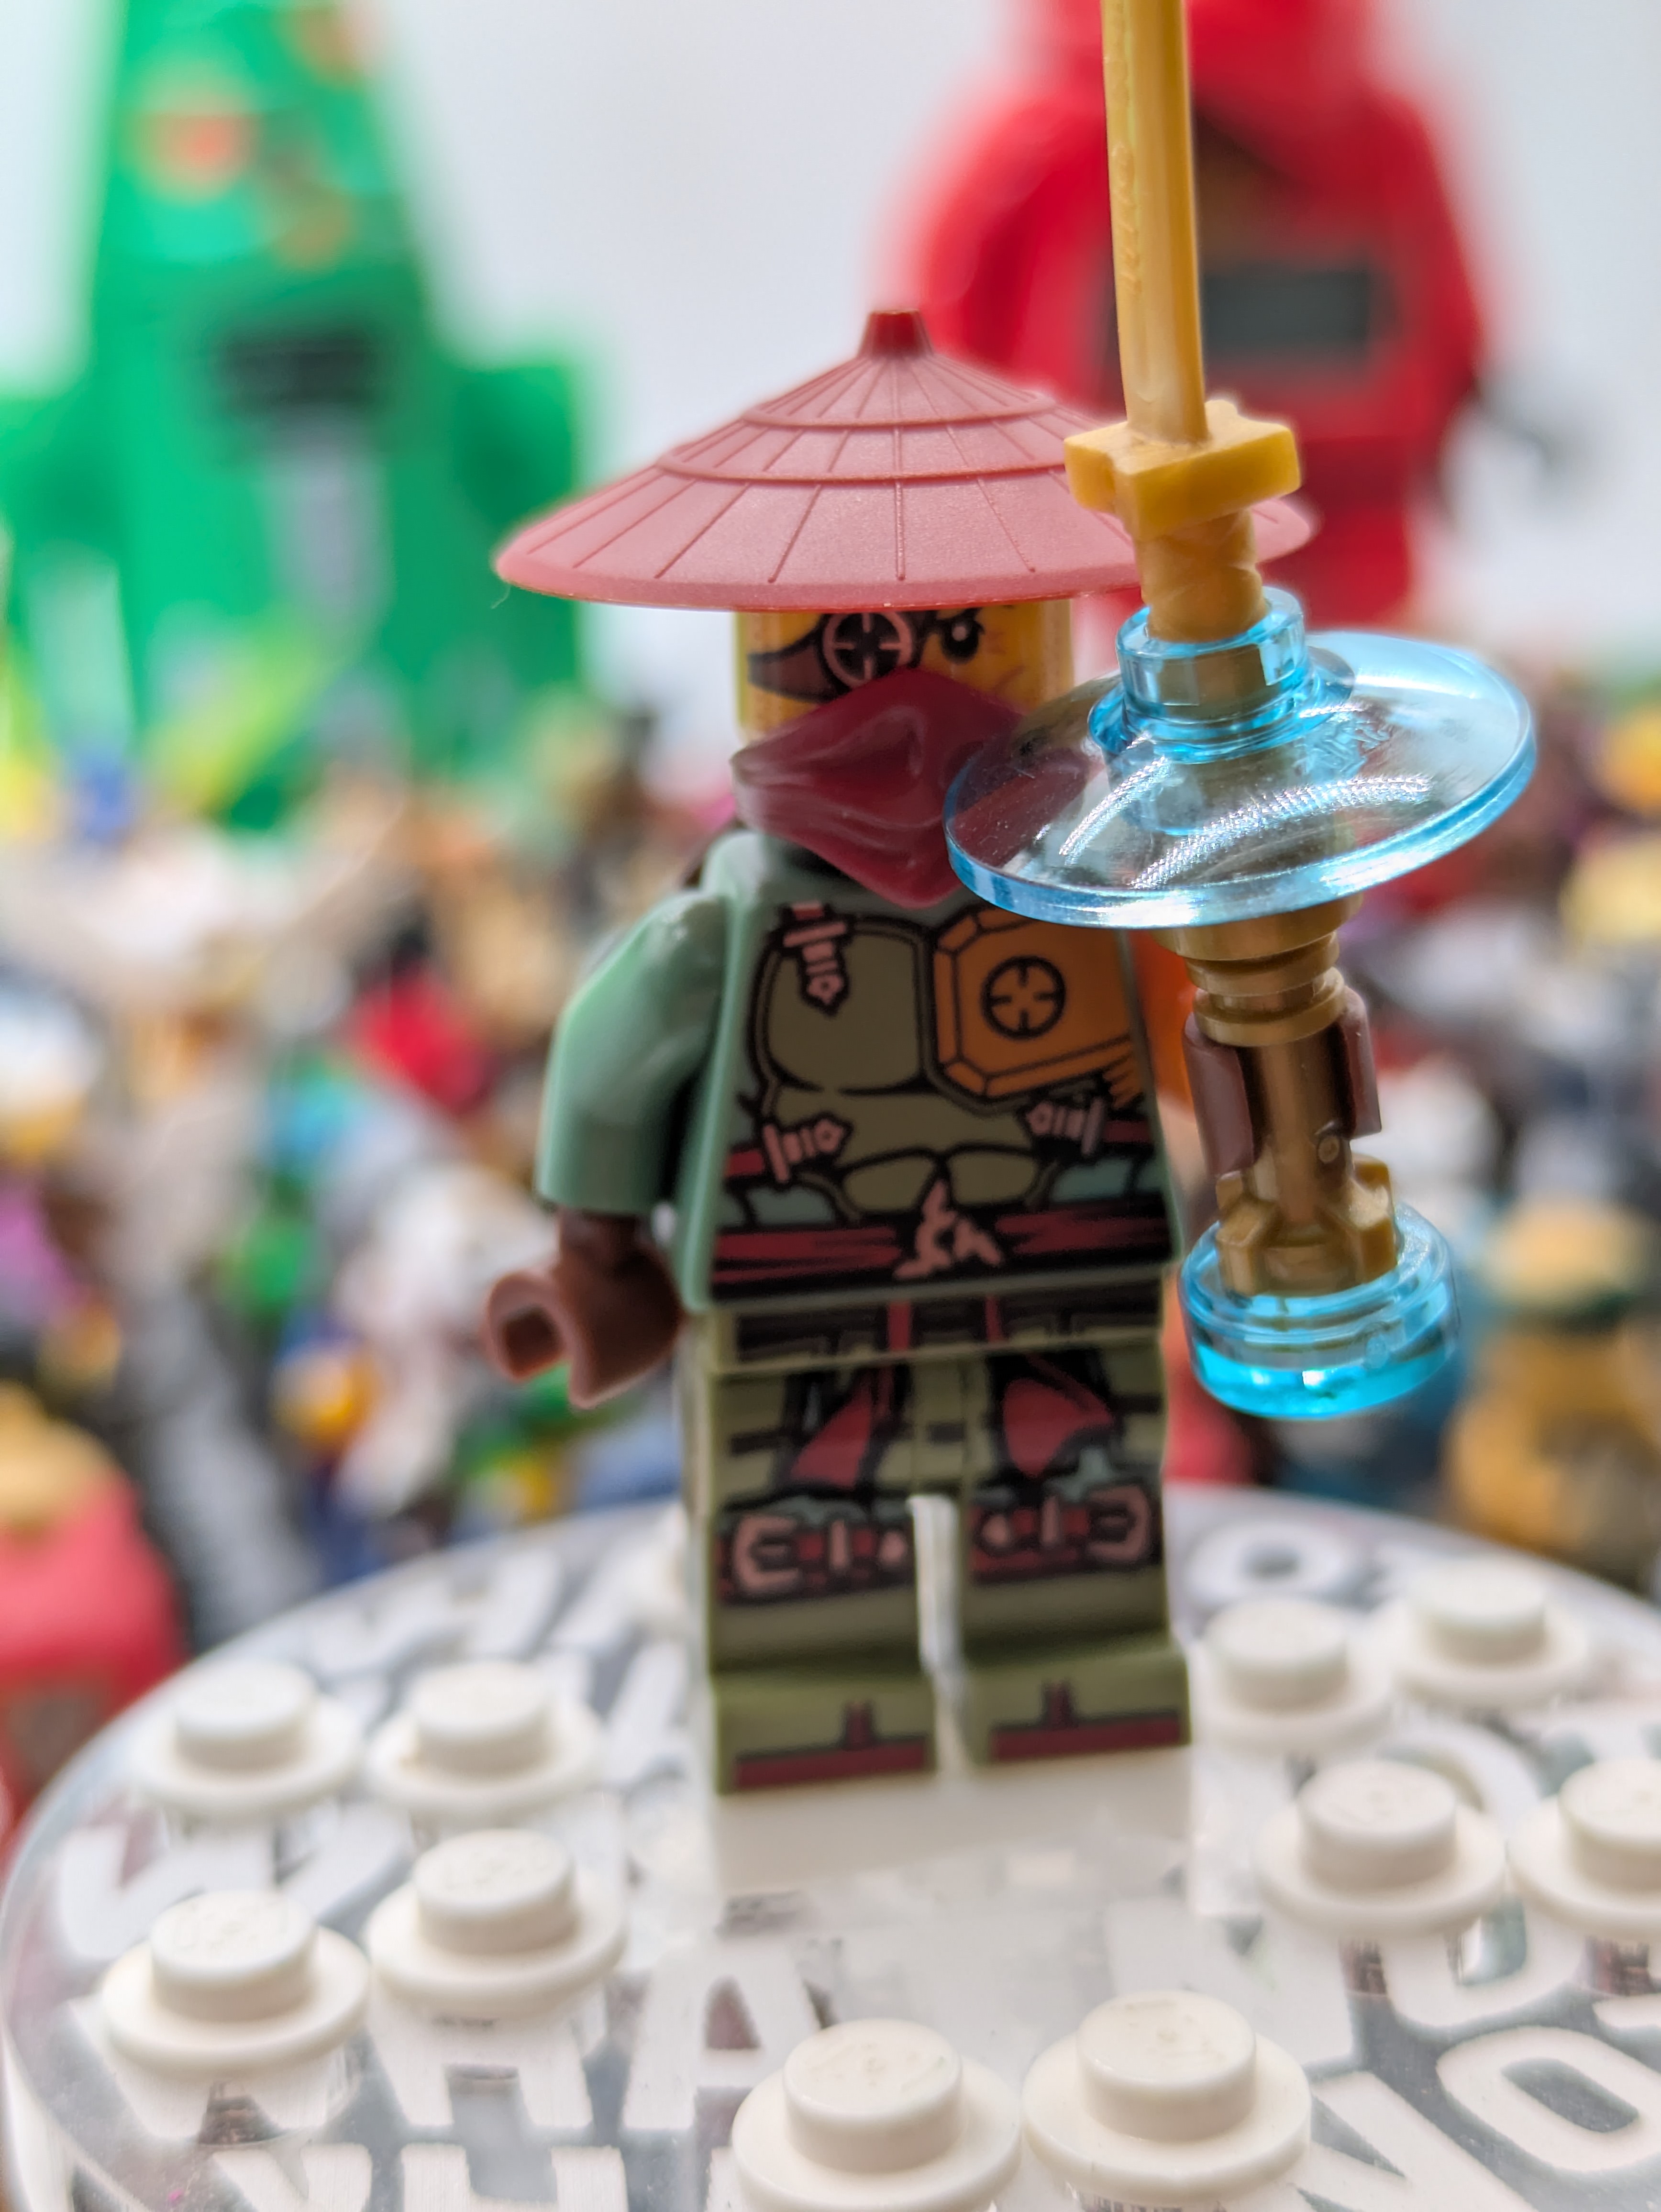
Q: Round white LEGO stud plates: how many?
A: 10